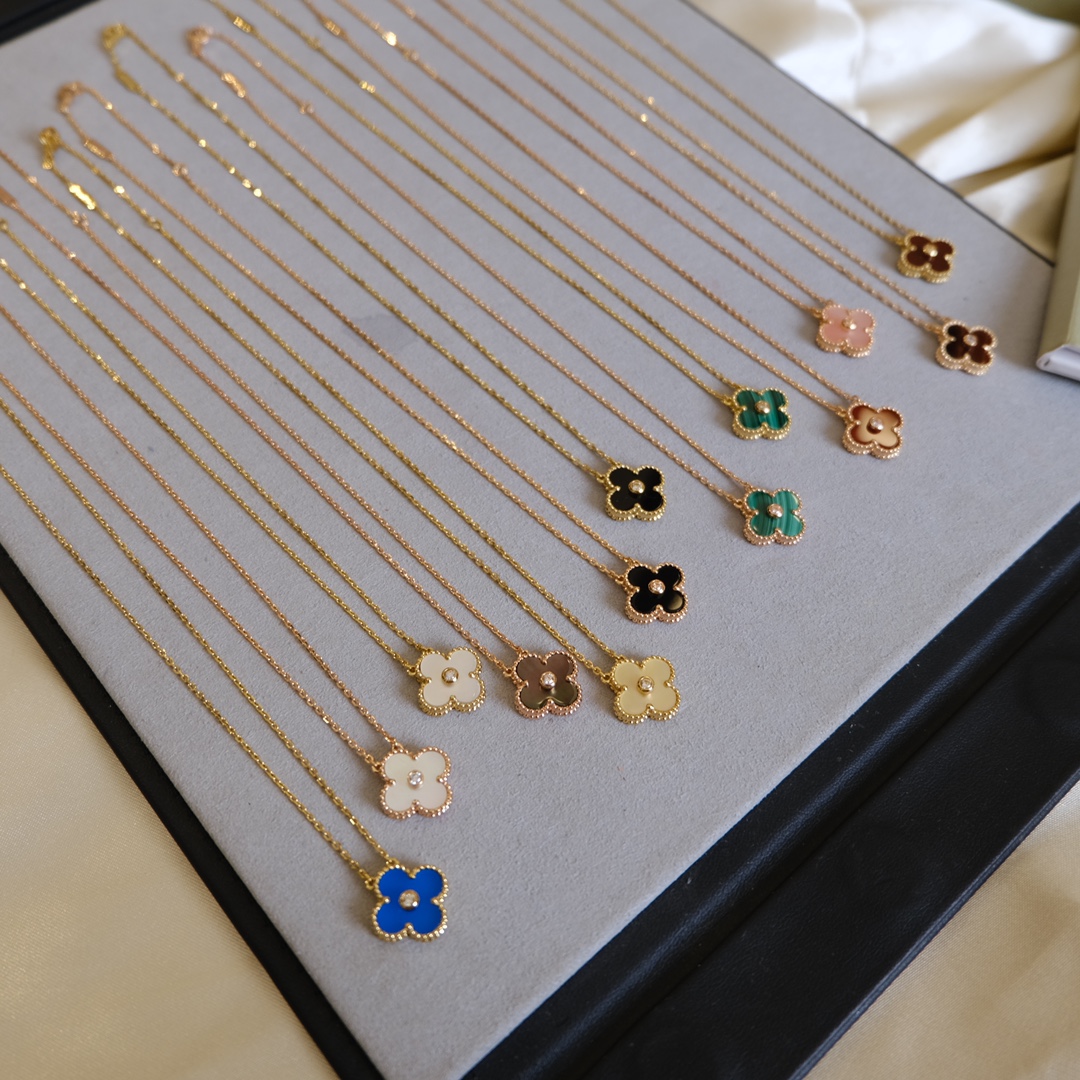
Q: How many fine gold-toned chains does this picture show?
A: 13